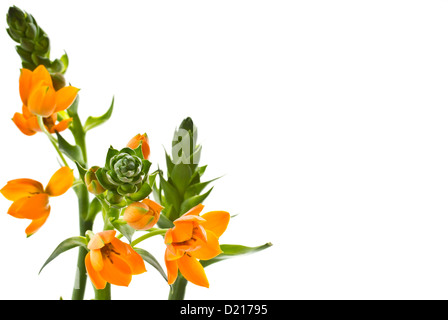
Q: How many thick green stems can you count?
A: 3